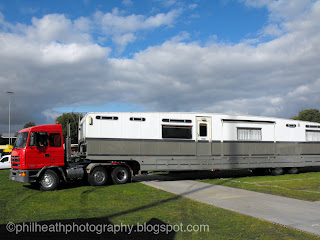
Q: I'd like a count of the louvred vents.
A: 5